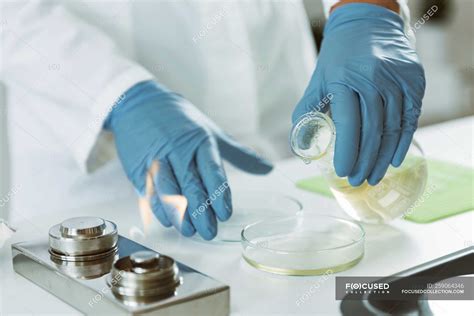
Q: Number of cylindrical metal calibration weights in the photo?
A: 2